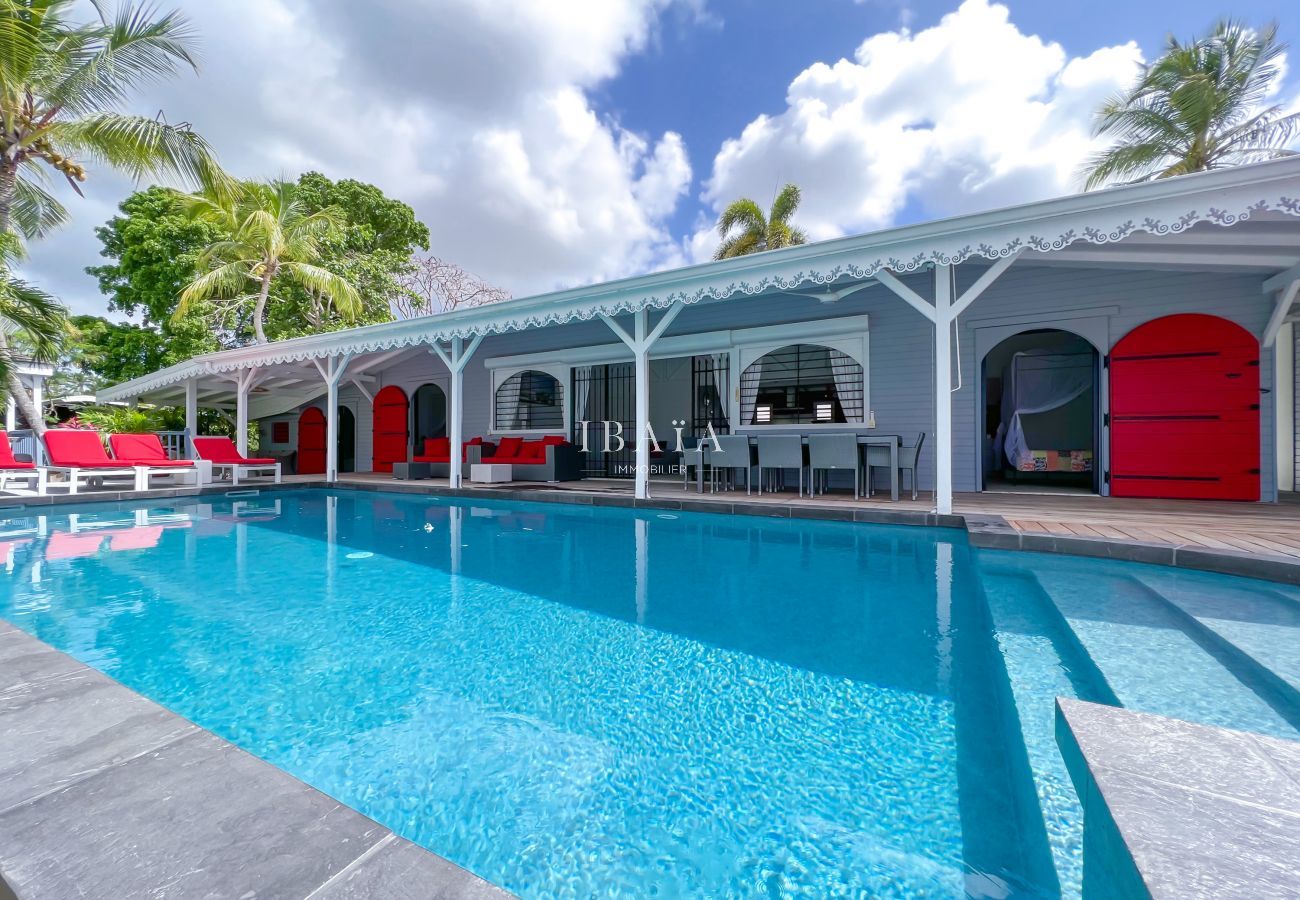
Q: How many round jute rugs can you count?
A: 0